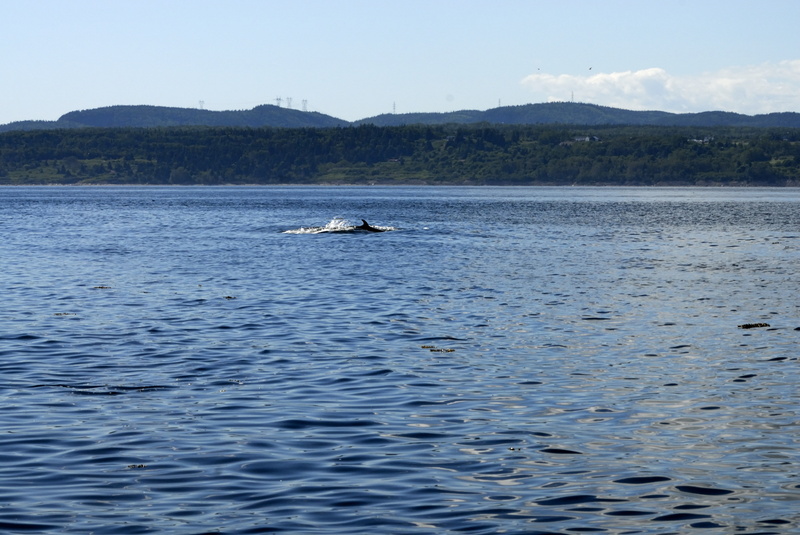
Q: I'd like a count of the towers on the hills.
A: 7